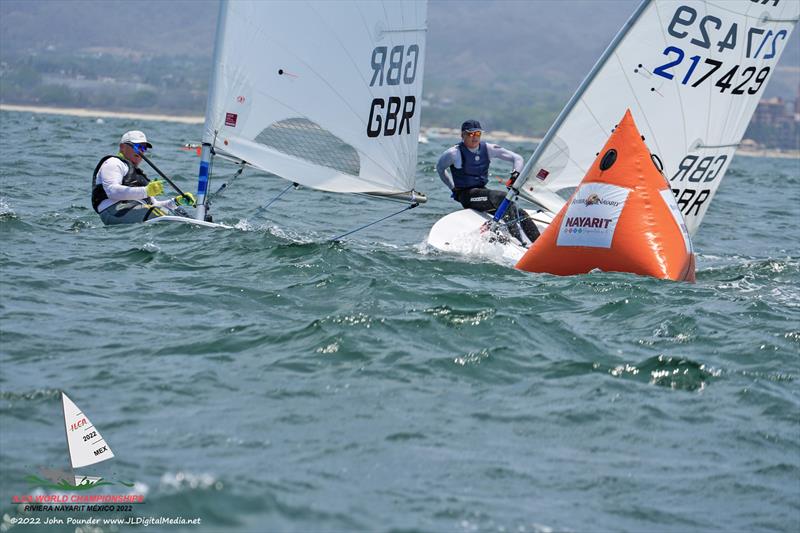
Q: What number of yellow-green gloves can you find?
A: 2